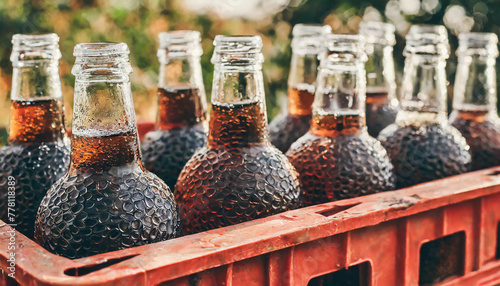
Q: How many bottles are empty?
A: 0